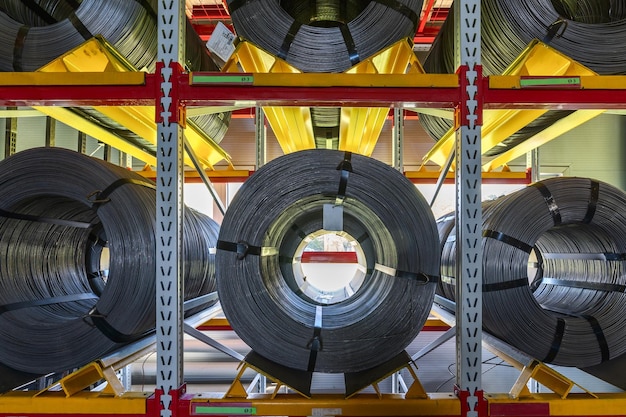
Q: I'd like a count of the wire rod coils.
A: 6